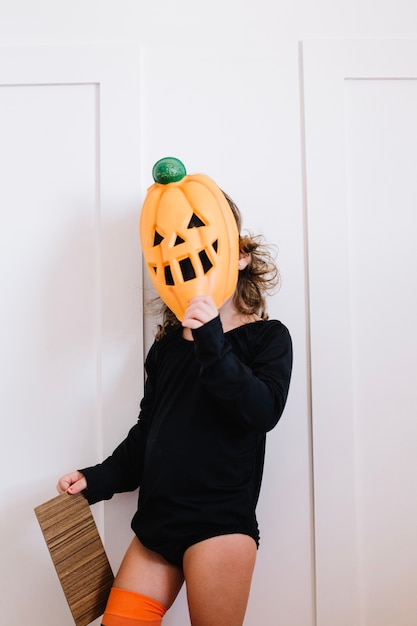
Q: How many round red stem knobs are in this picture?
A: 0